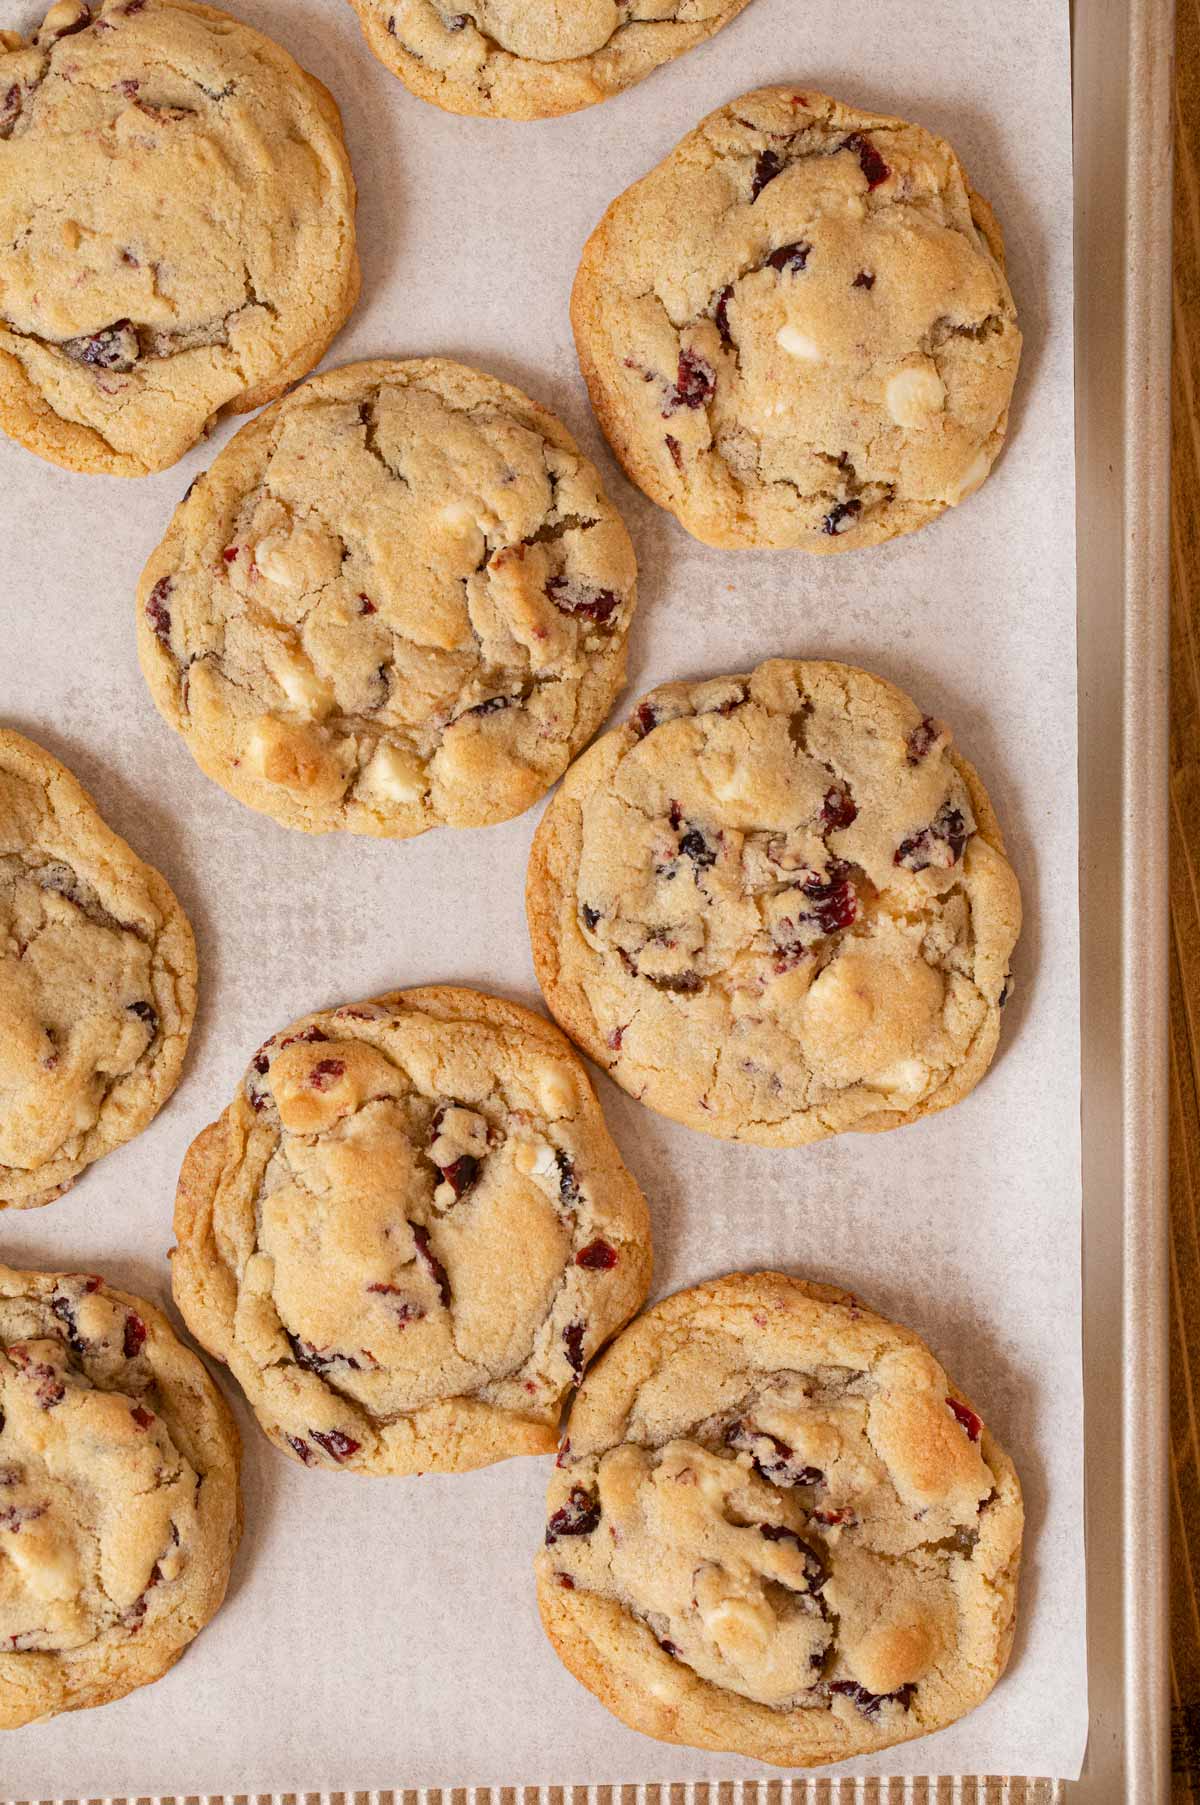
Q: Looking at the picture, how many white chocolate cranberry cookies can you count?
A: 9